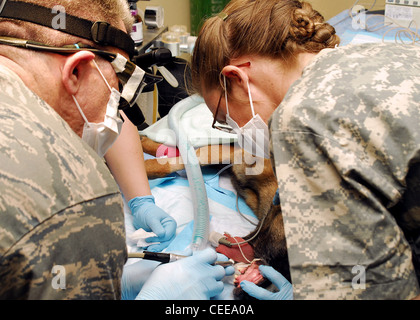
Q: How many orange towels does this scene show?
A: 0